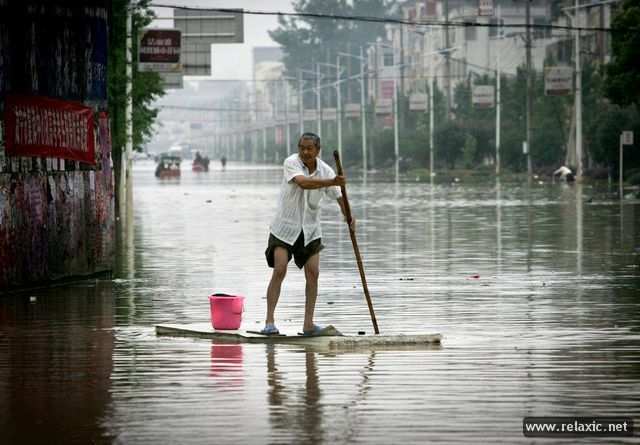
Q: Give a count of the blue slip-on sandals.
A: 2